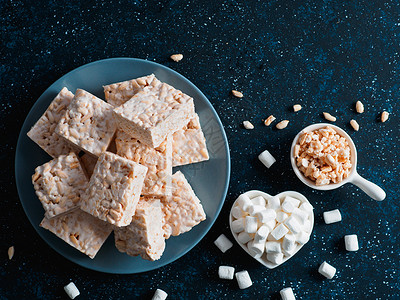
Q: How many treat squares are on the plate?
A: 11